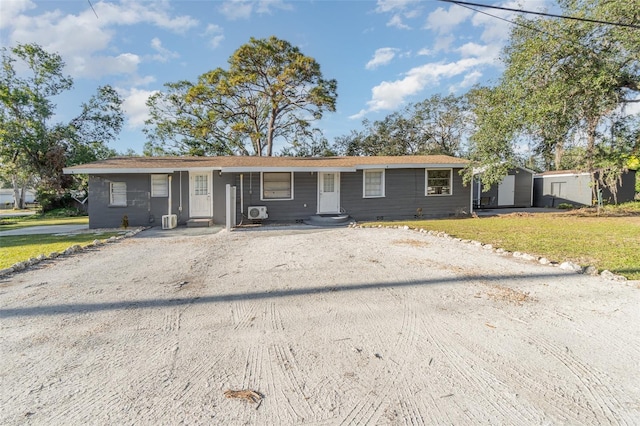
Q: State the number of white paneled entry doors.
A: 2